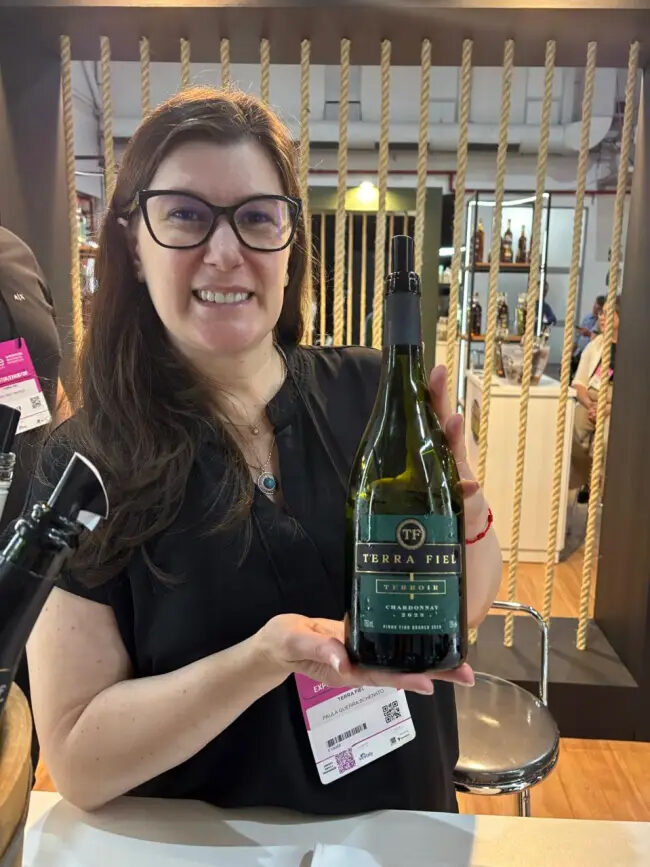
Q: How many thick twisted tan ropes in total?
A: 15